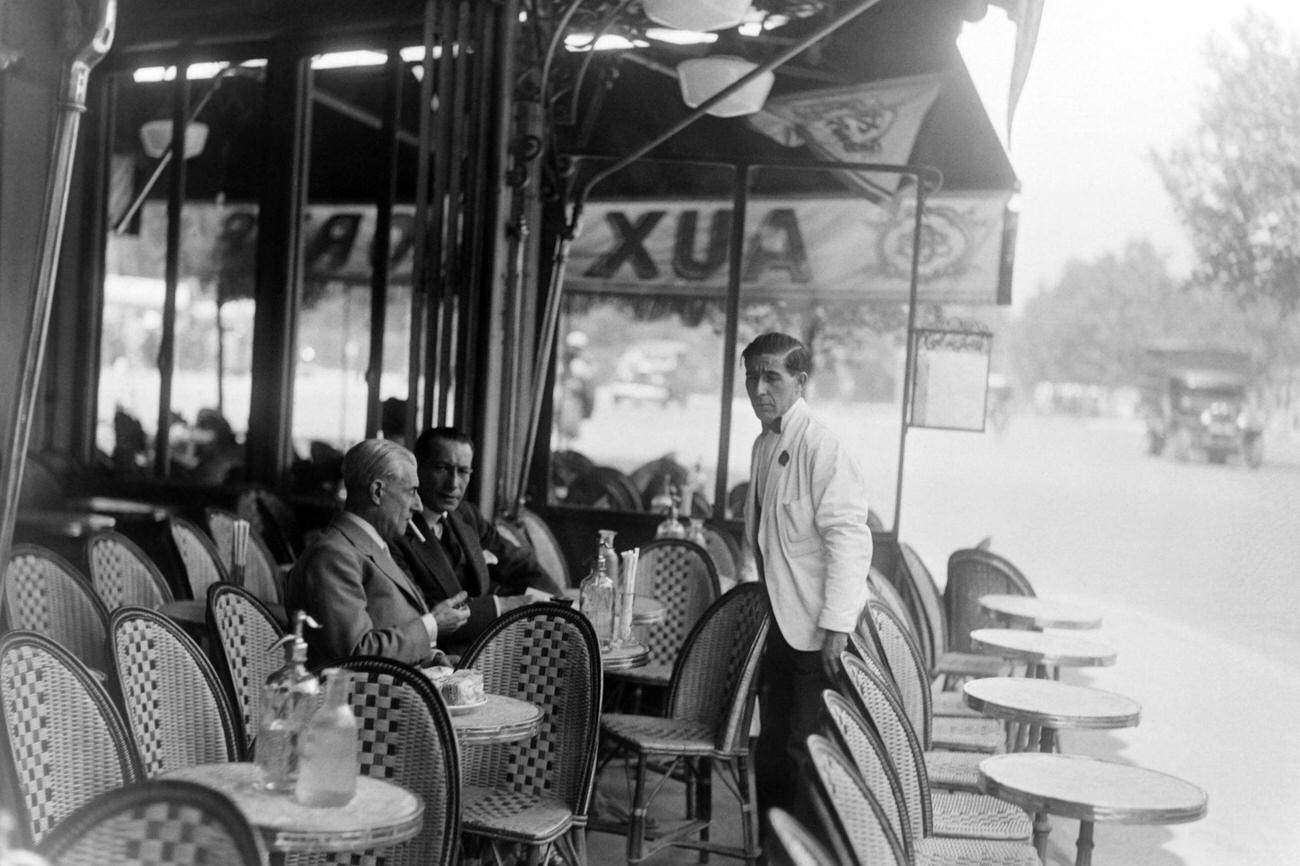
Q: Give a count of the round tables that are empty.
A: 4